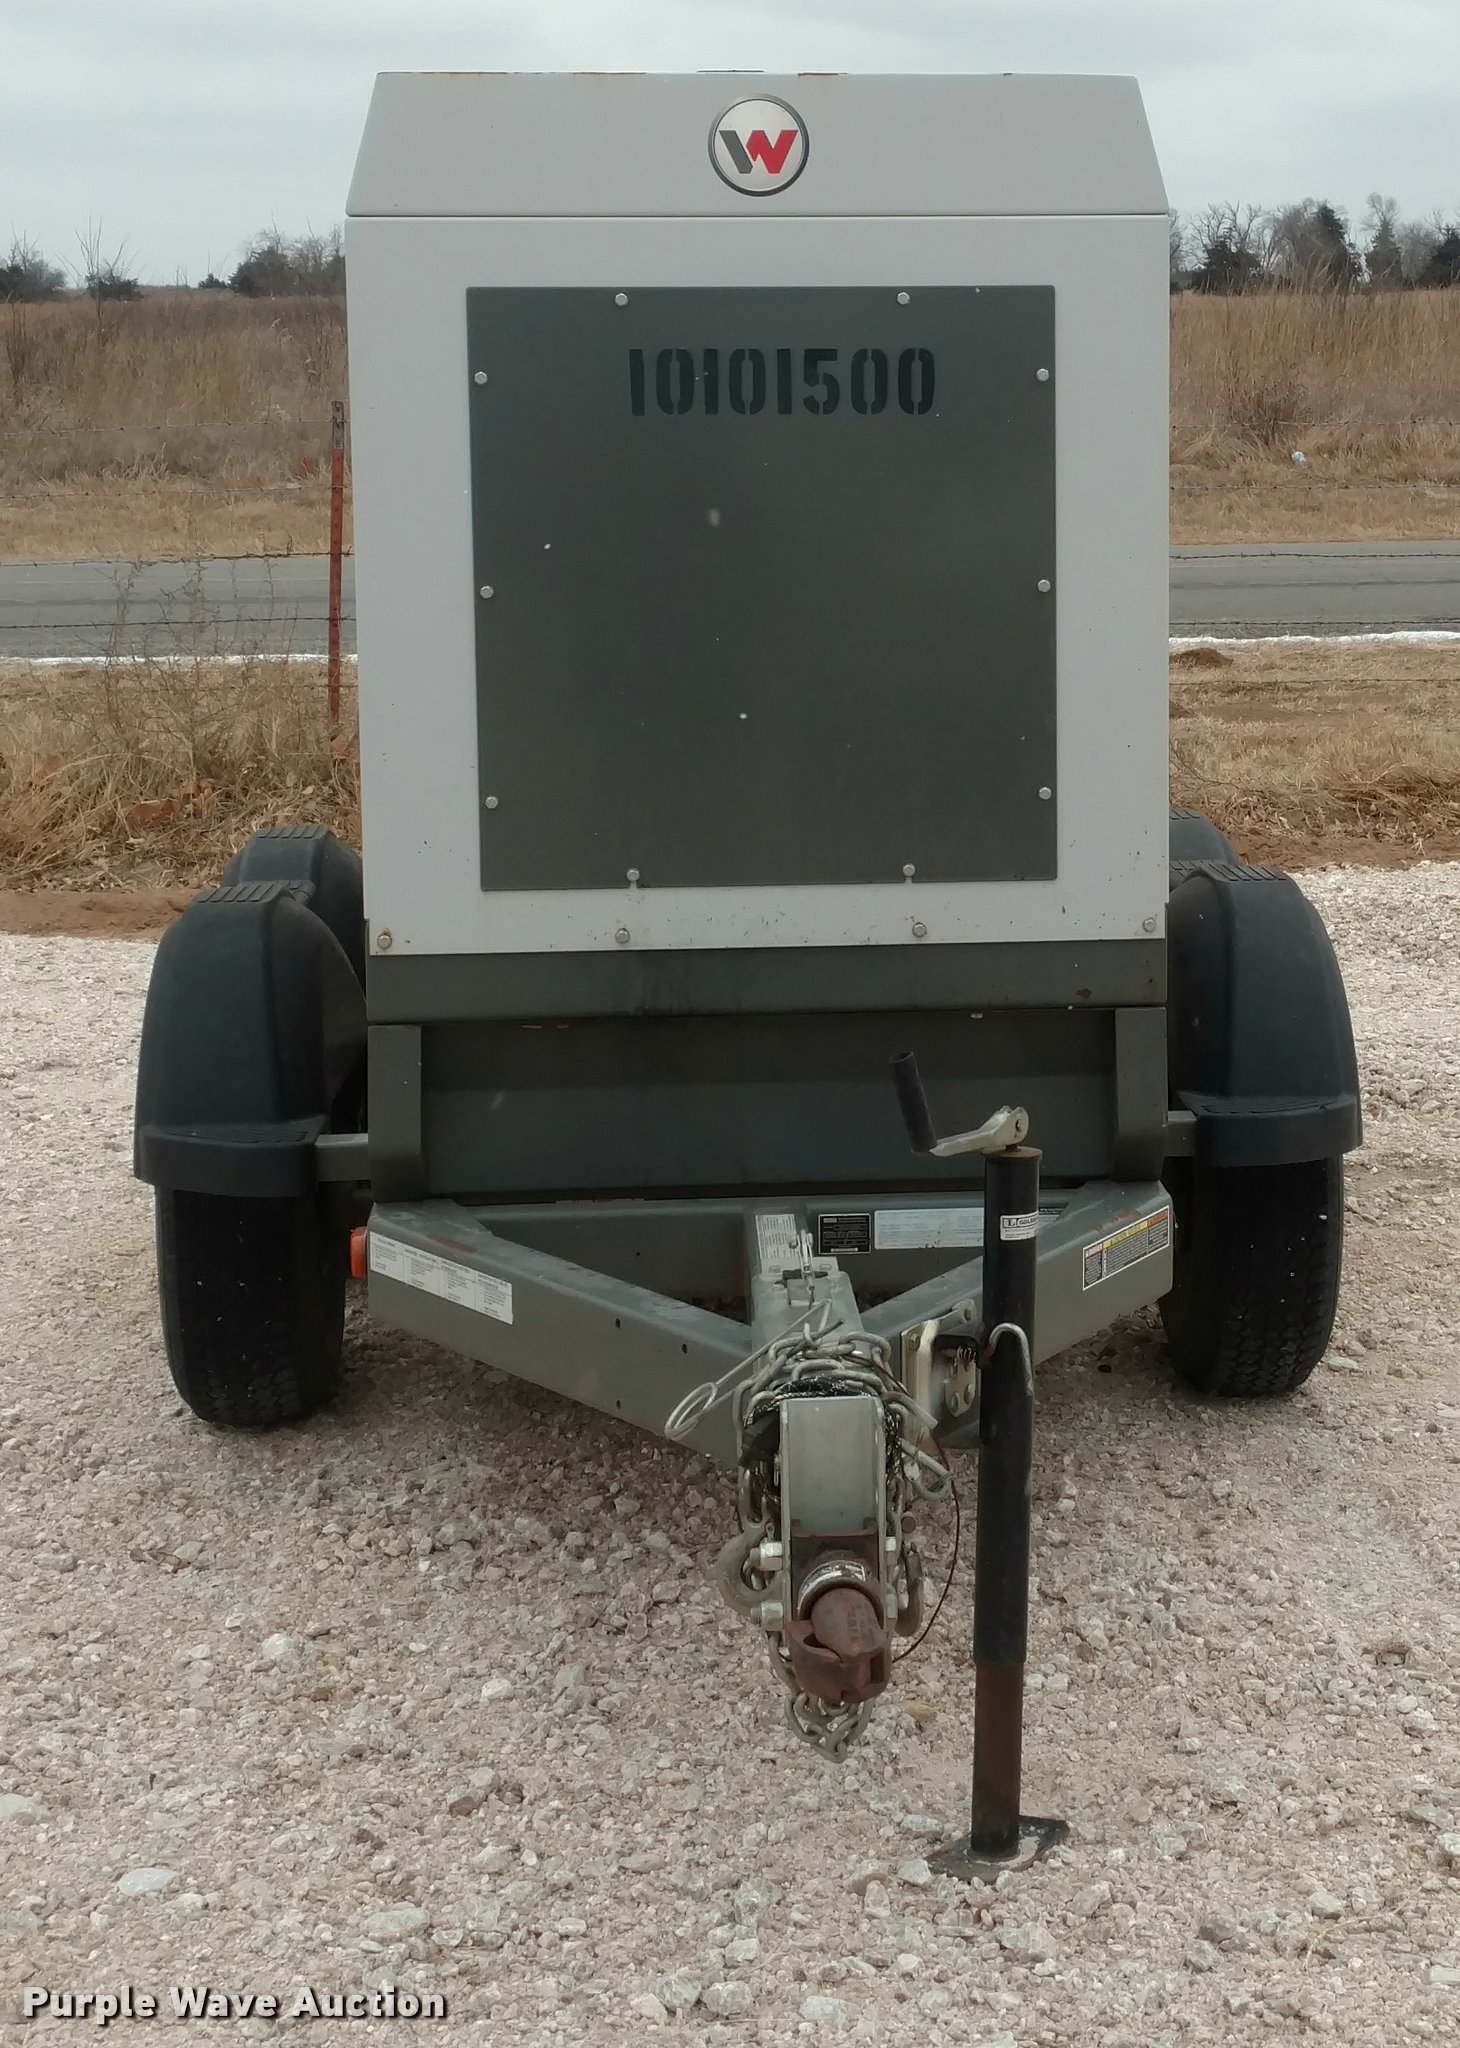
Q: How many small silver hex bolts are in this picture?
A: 14